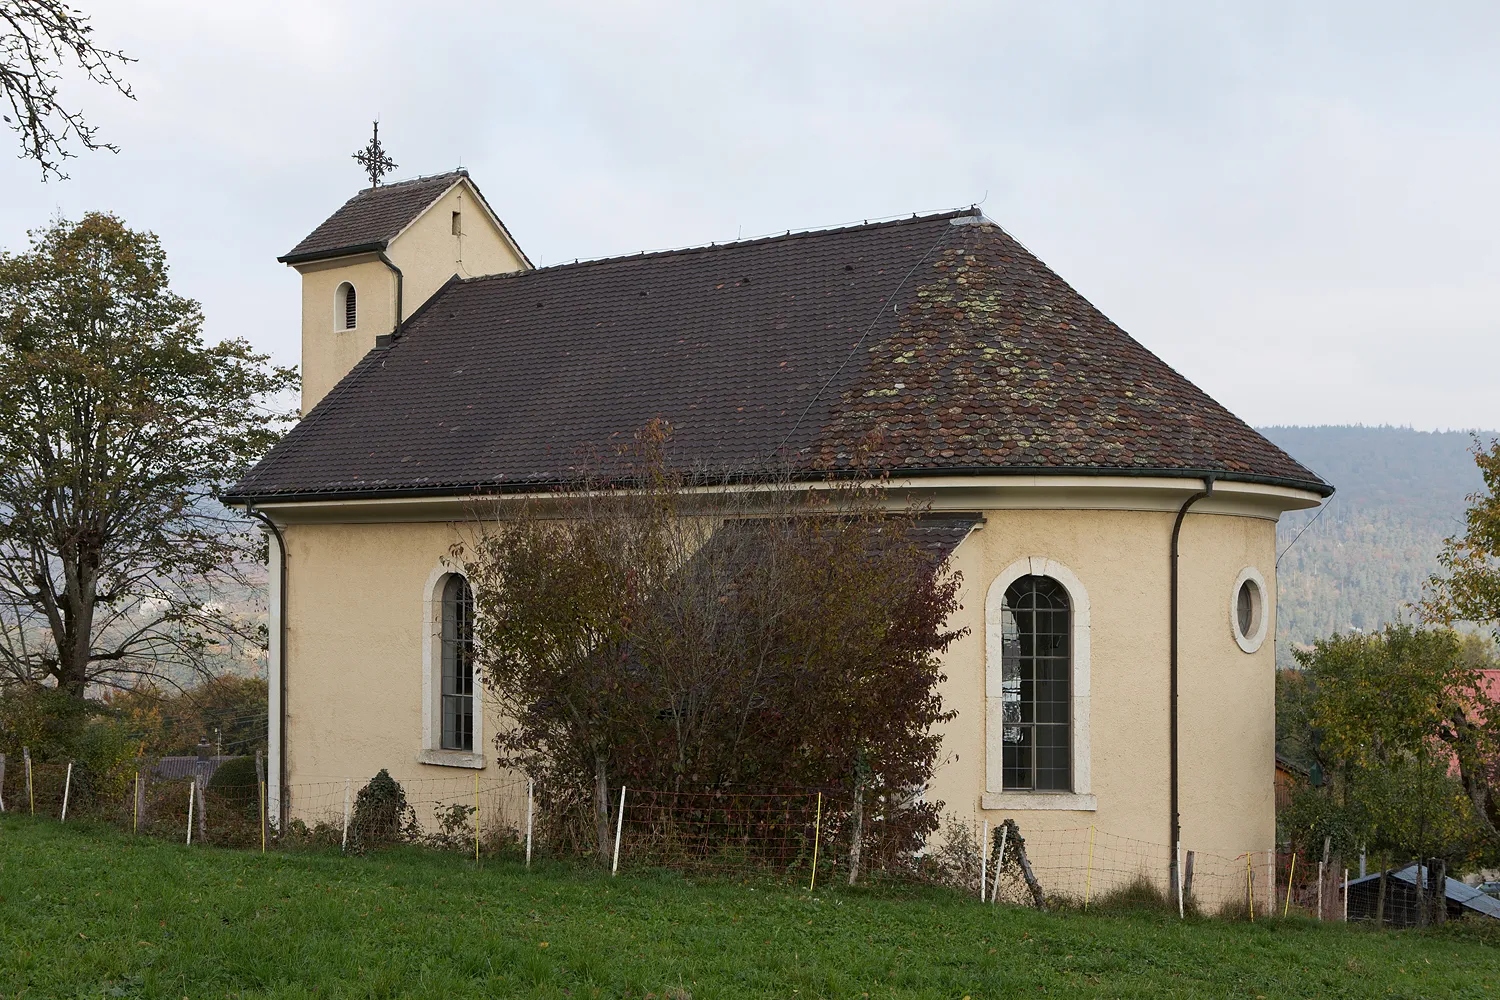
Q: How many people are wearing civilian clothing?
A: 0